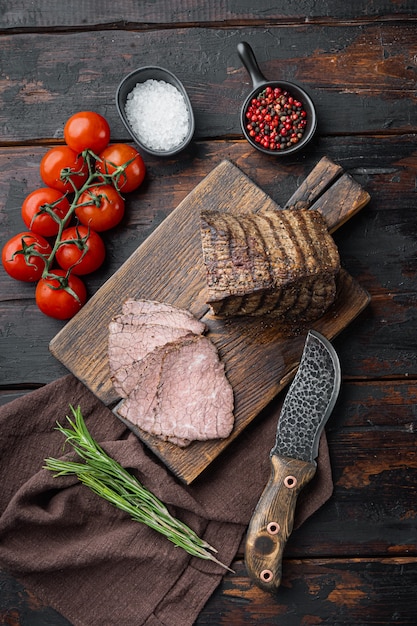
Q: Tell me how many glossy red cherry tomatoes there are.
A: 8